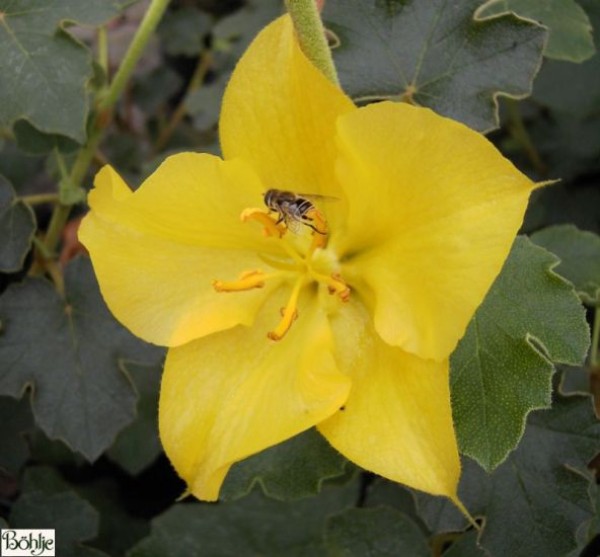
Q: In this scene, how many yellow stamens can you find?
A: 5